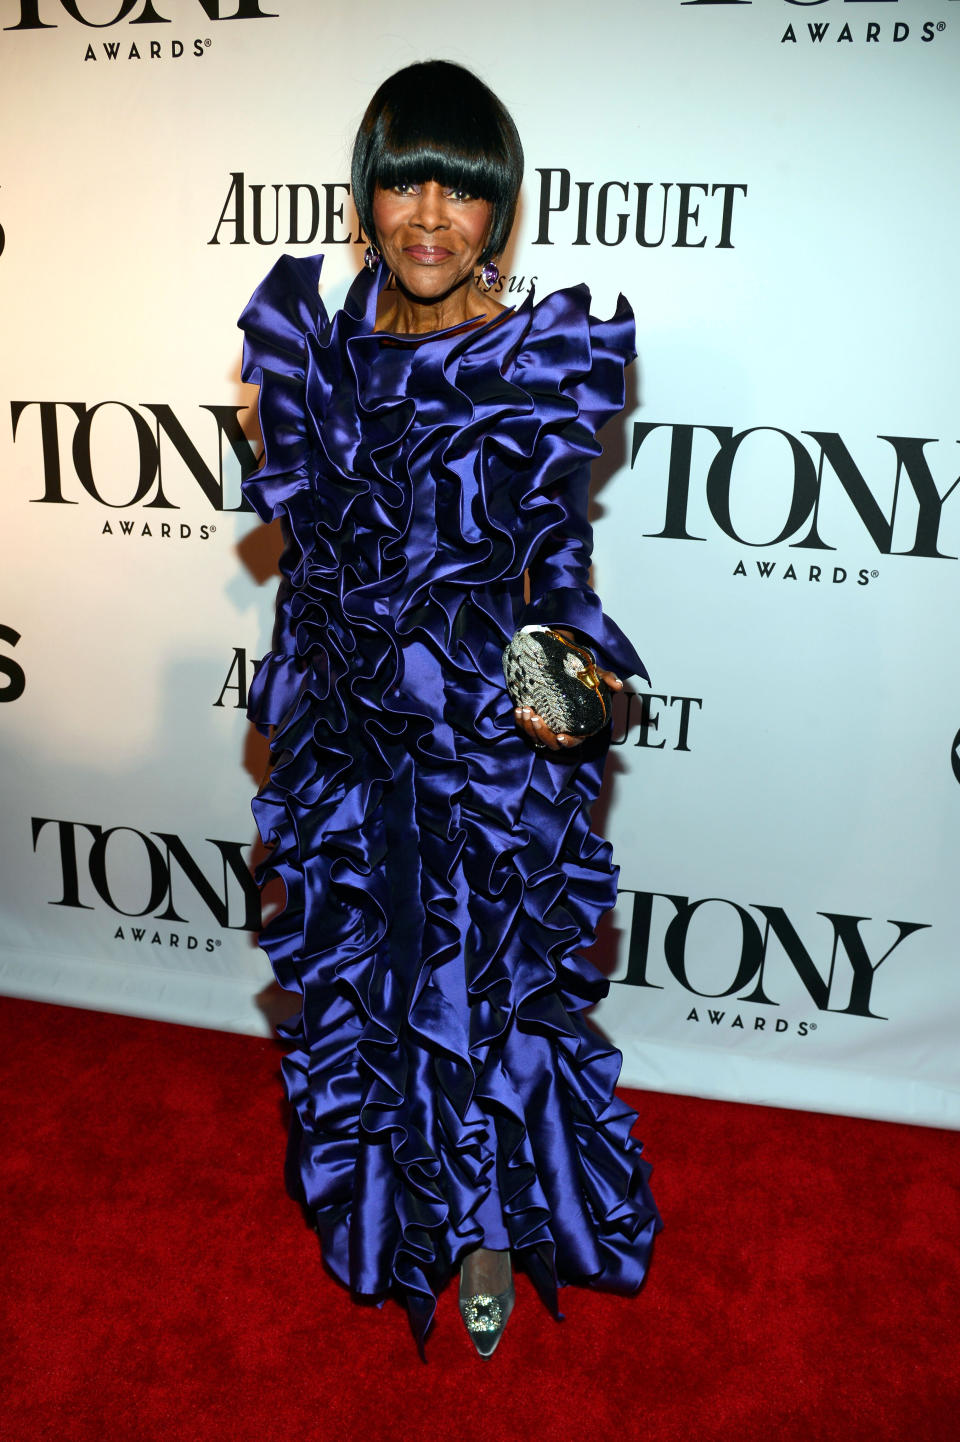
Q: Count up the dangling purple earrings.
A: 2